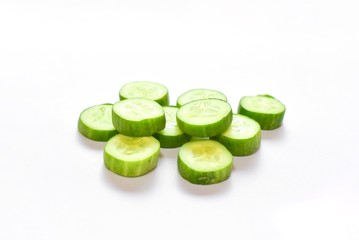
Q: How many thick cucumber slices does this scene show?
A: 10